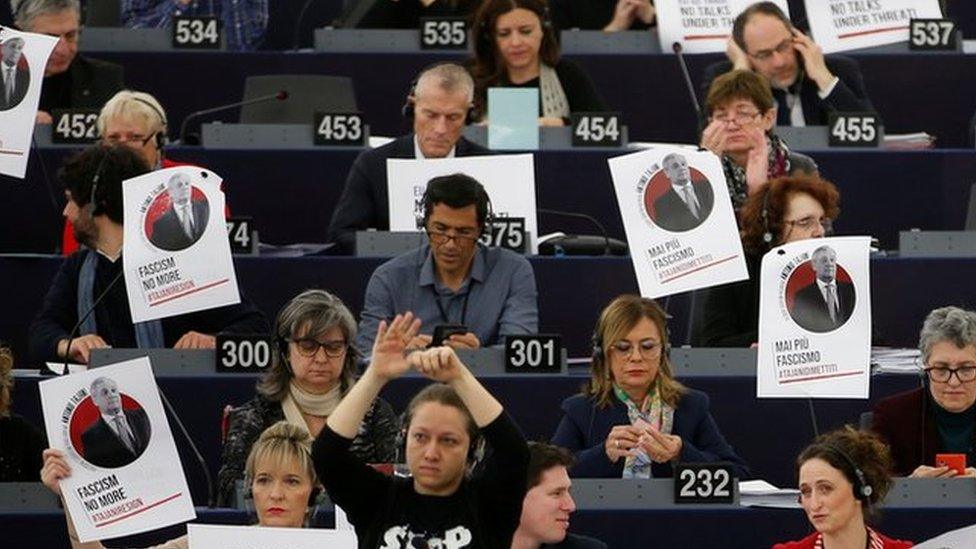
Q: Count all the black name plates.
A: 12